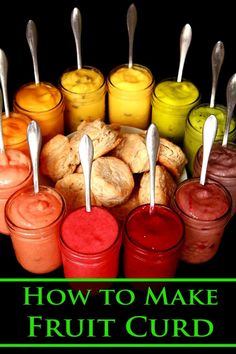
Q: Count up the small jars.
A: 12